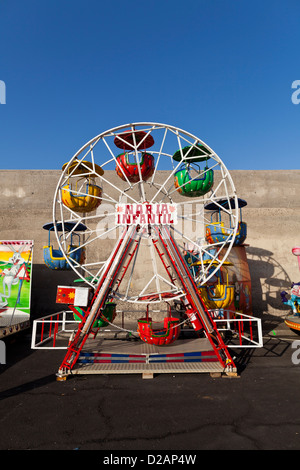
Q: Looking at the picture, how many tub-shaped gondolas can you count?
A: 8